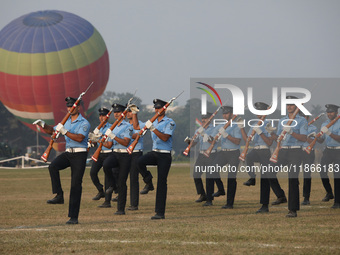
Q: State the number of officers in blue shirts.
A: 11